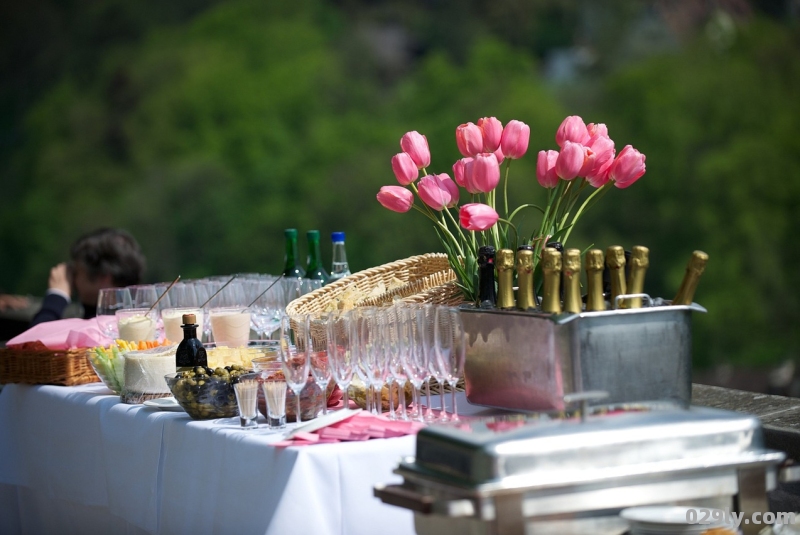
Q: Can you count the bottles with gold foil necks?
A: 8